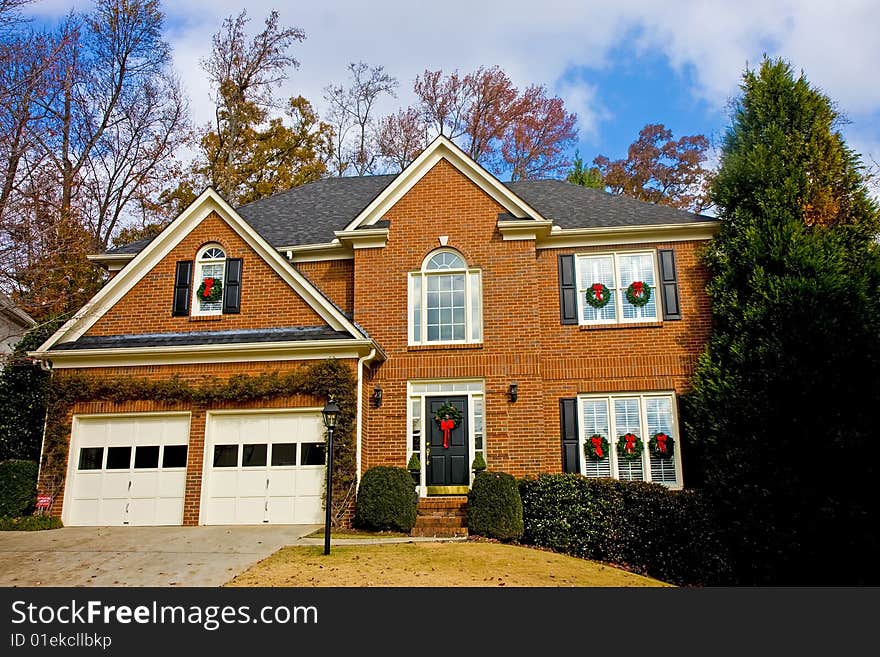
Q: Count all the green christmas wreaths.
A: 7